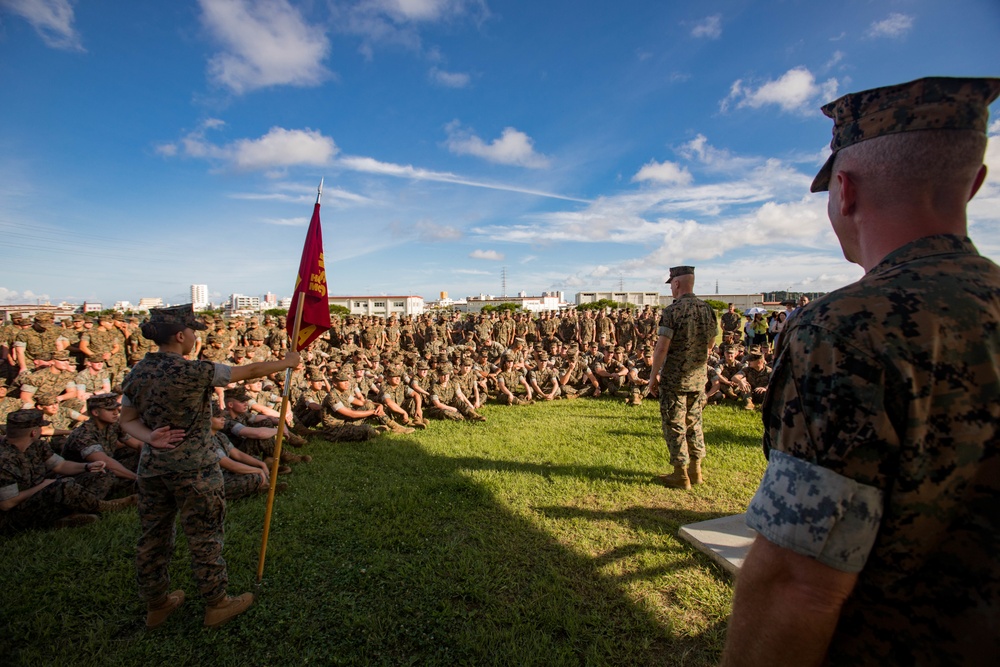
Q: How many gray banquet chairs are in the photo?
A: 0